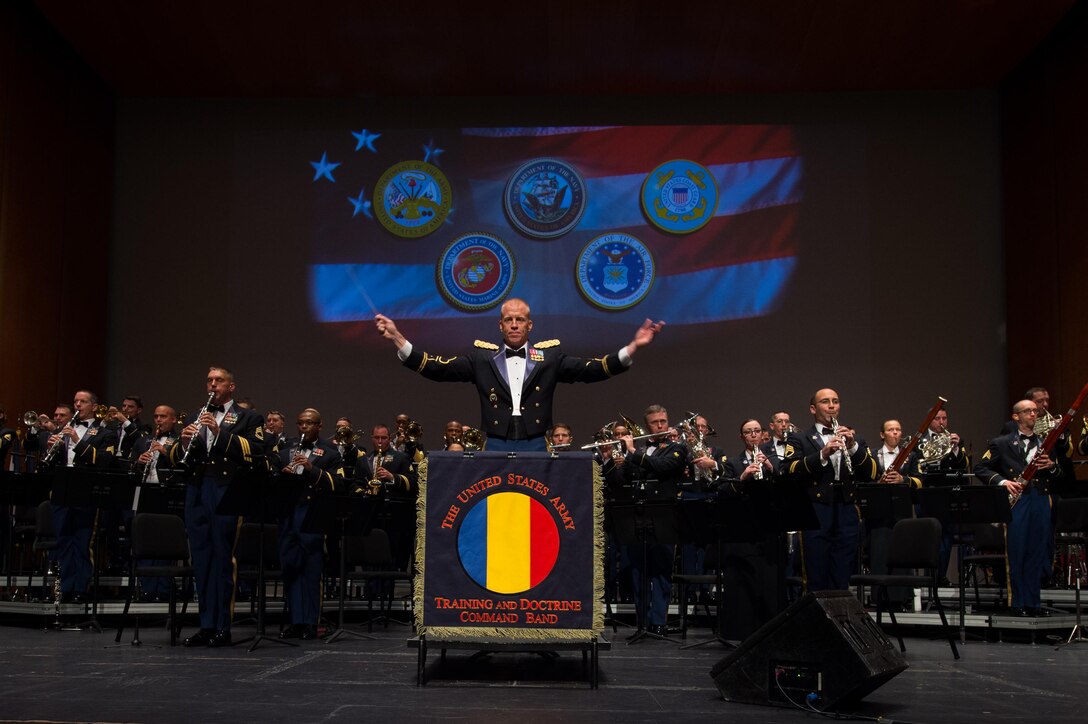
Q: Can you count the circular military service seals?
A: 5